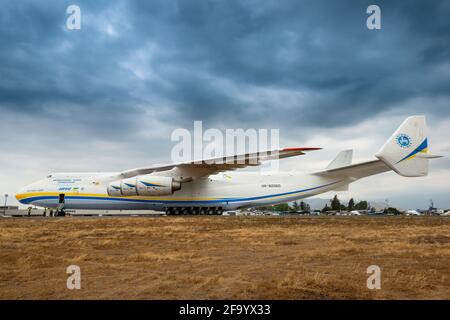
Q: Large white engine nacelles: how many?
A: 3